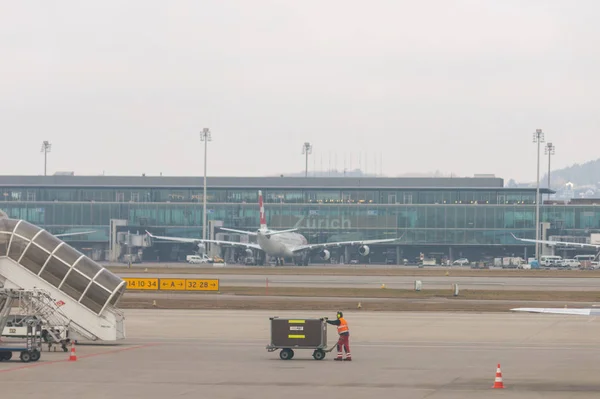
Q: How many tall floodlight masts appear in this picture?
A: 5